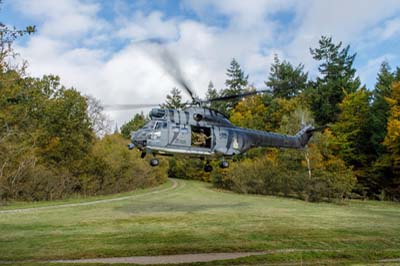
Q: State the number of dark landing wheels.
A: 3